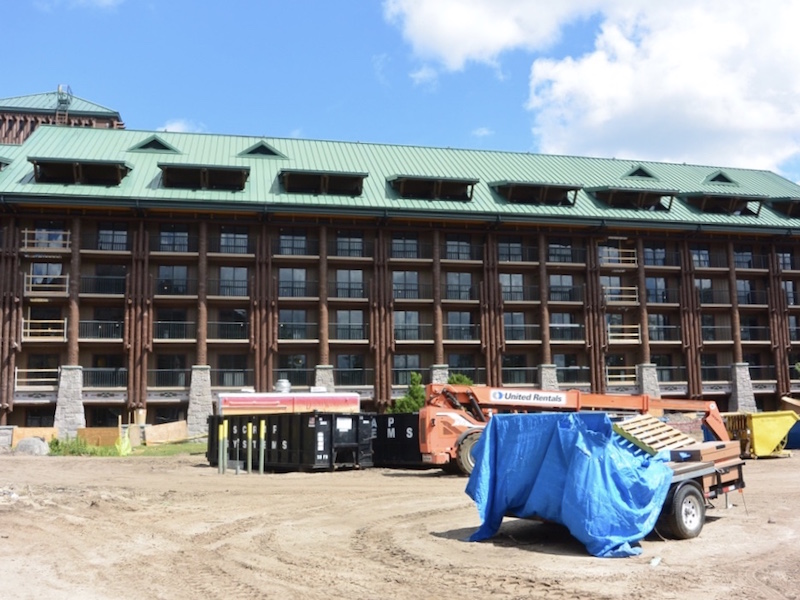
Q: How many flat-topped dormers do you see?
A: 8